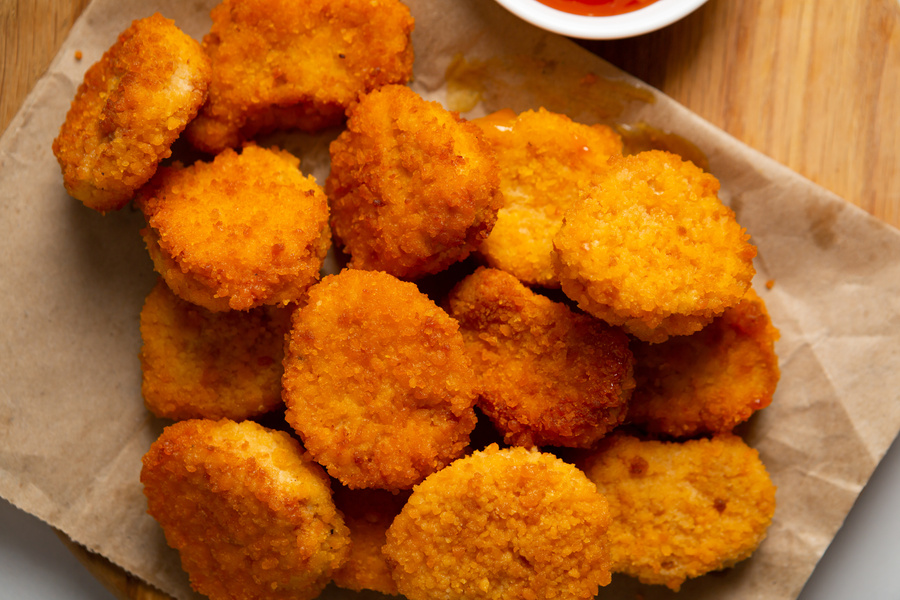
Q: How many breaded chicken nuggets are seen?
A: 14